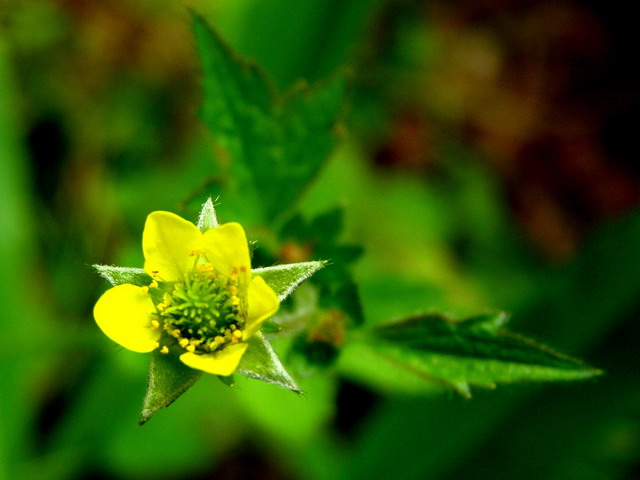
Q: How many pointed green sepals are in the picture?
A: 5